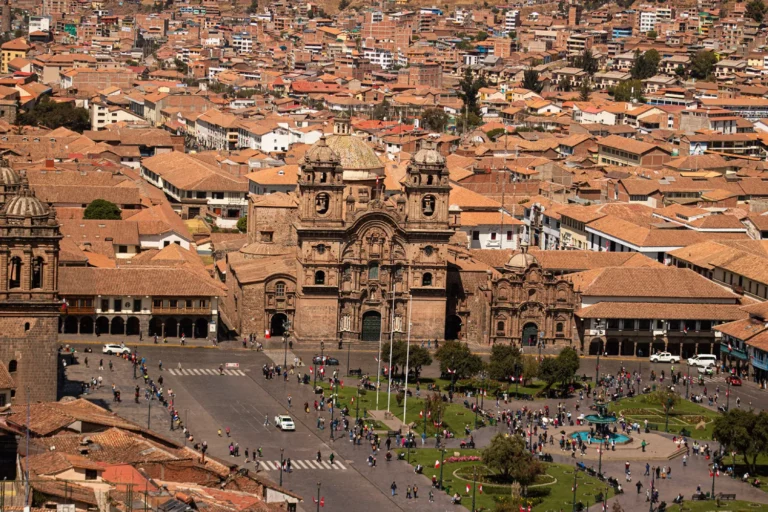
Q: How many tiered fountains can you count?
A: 1